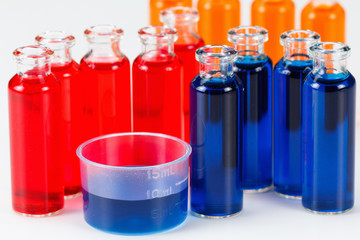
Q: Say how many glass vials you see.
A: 13